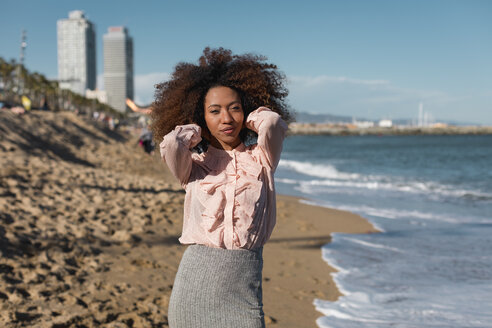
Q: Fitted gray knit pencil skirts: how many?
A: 1